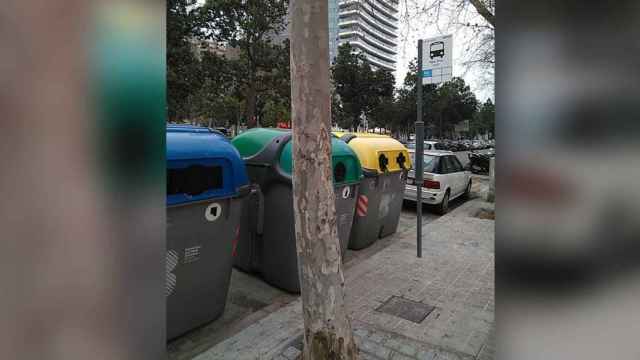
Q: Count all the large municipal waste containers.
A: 3